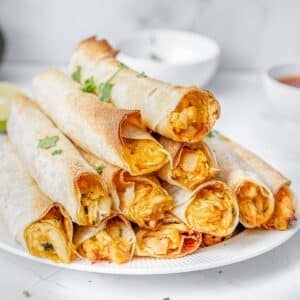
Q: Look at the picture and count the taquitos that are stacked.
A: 11